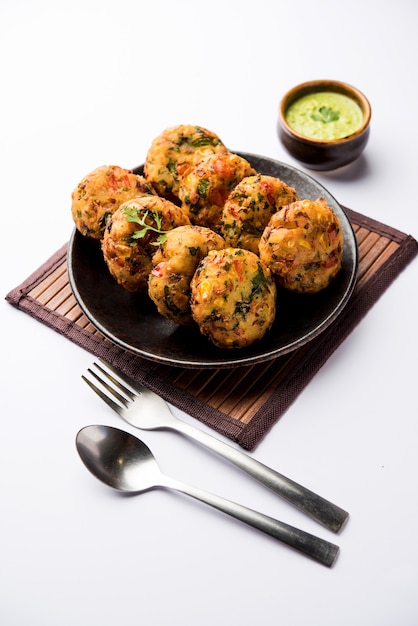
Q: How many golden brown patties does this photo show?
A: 8